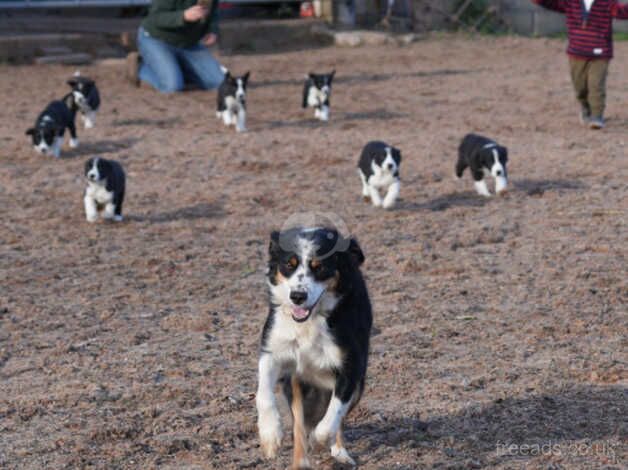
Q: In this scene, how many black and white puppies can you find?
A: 7